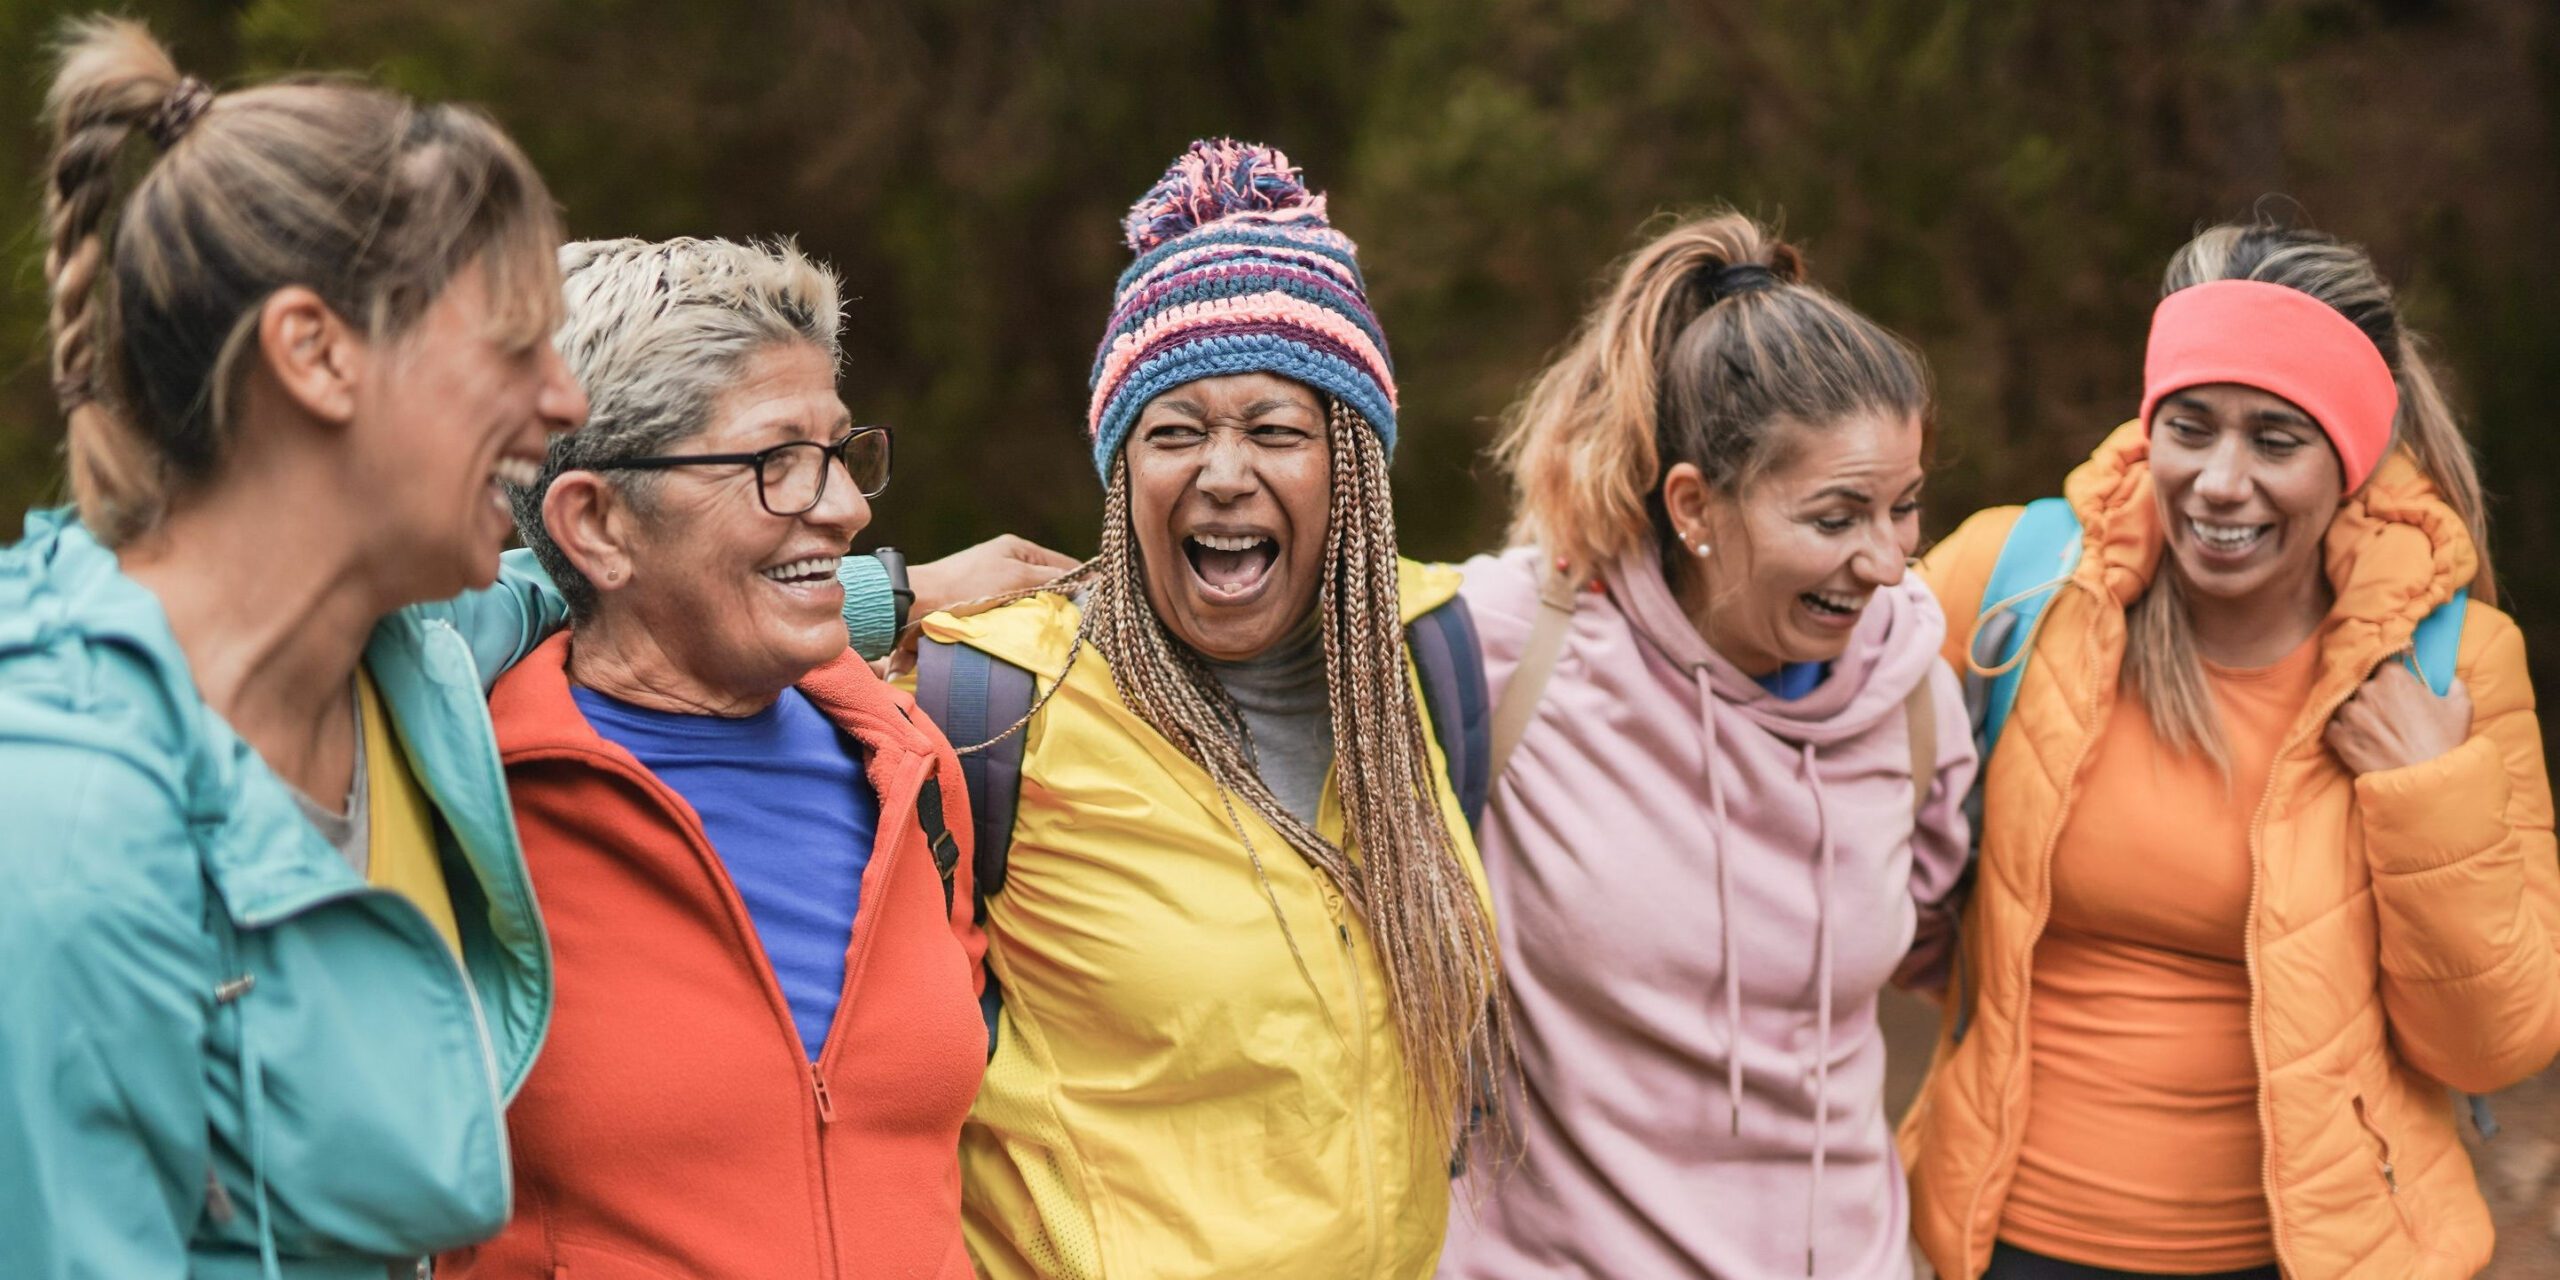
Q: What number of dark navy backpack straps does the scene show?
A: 2